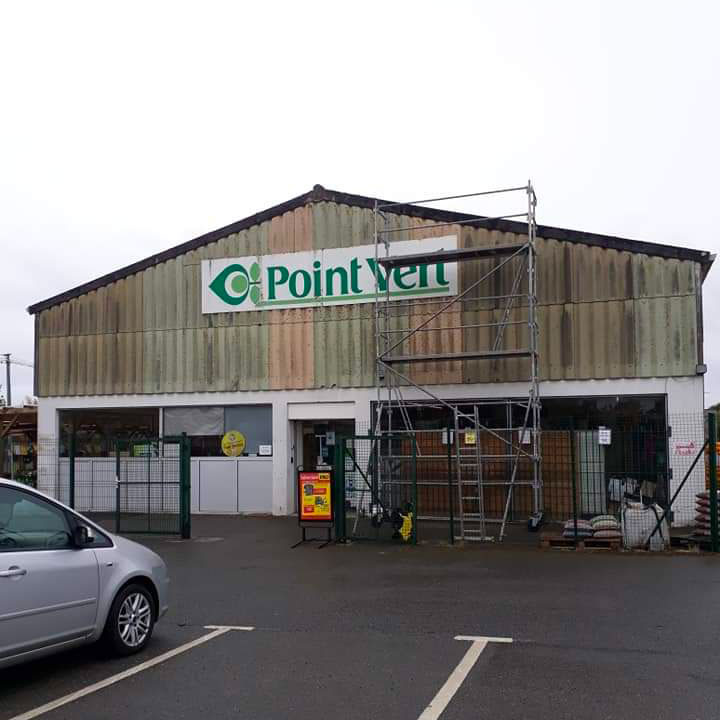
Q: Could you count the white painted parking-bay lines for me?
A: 2